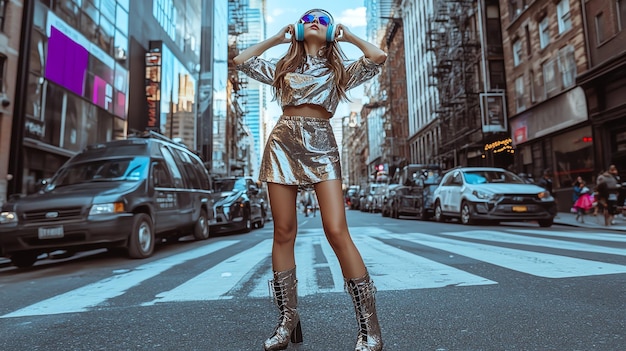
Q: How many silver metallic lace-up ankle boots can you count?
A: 2